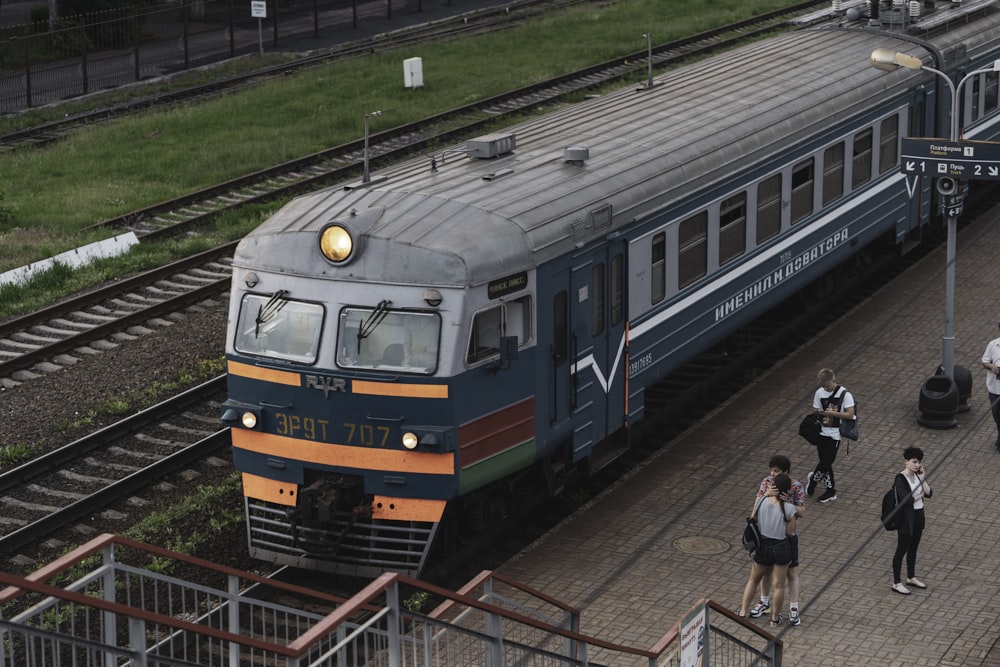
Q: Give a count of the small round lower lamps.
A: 2